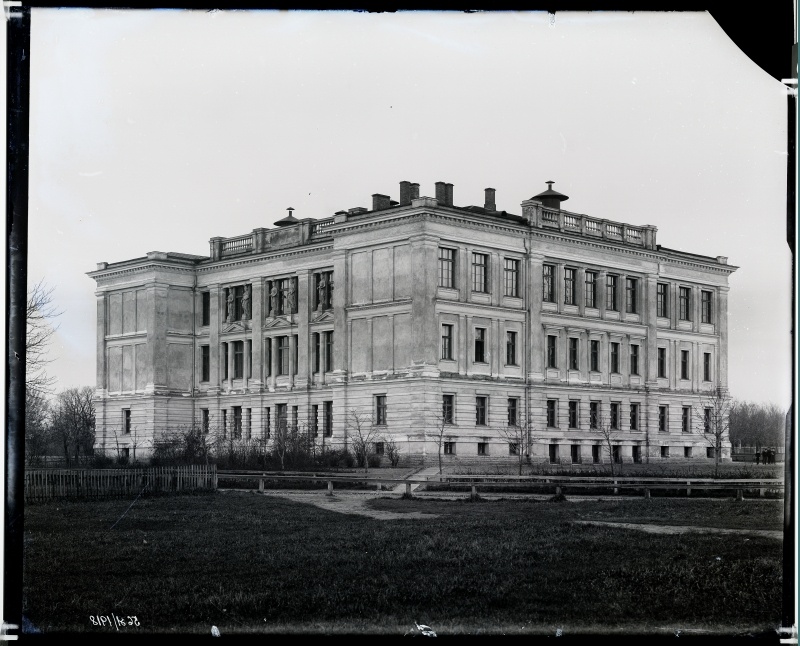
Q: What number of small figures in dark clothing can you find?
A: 4